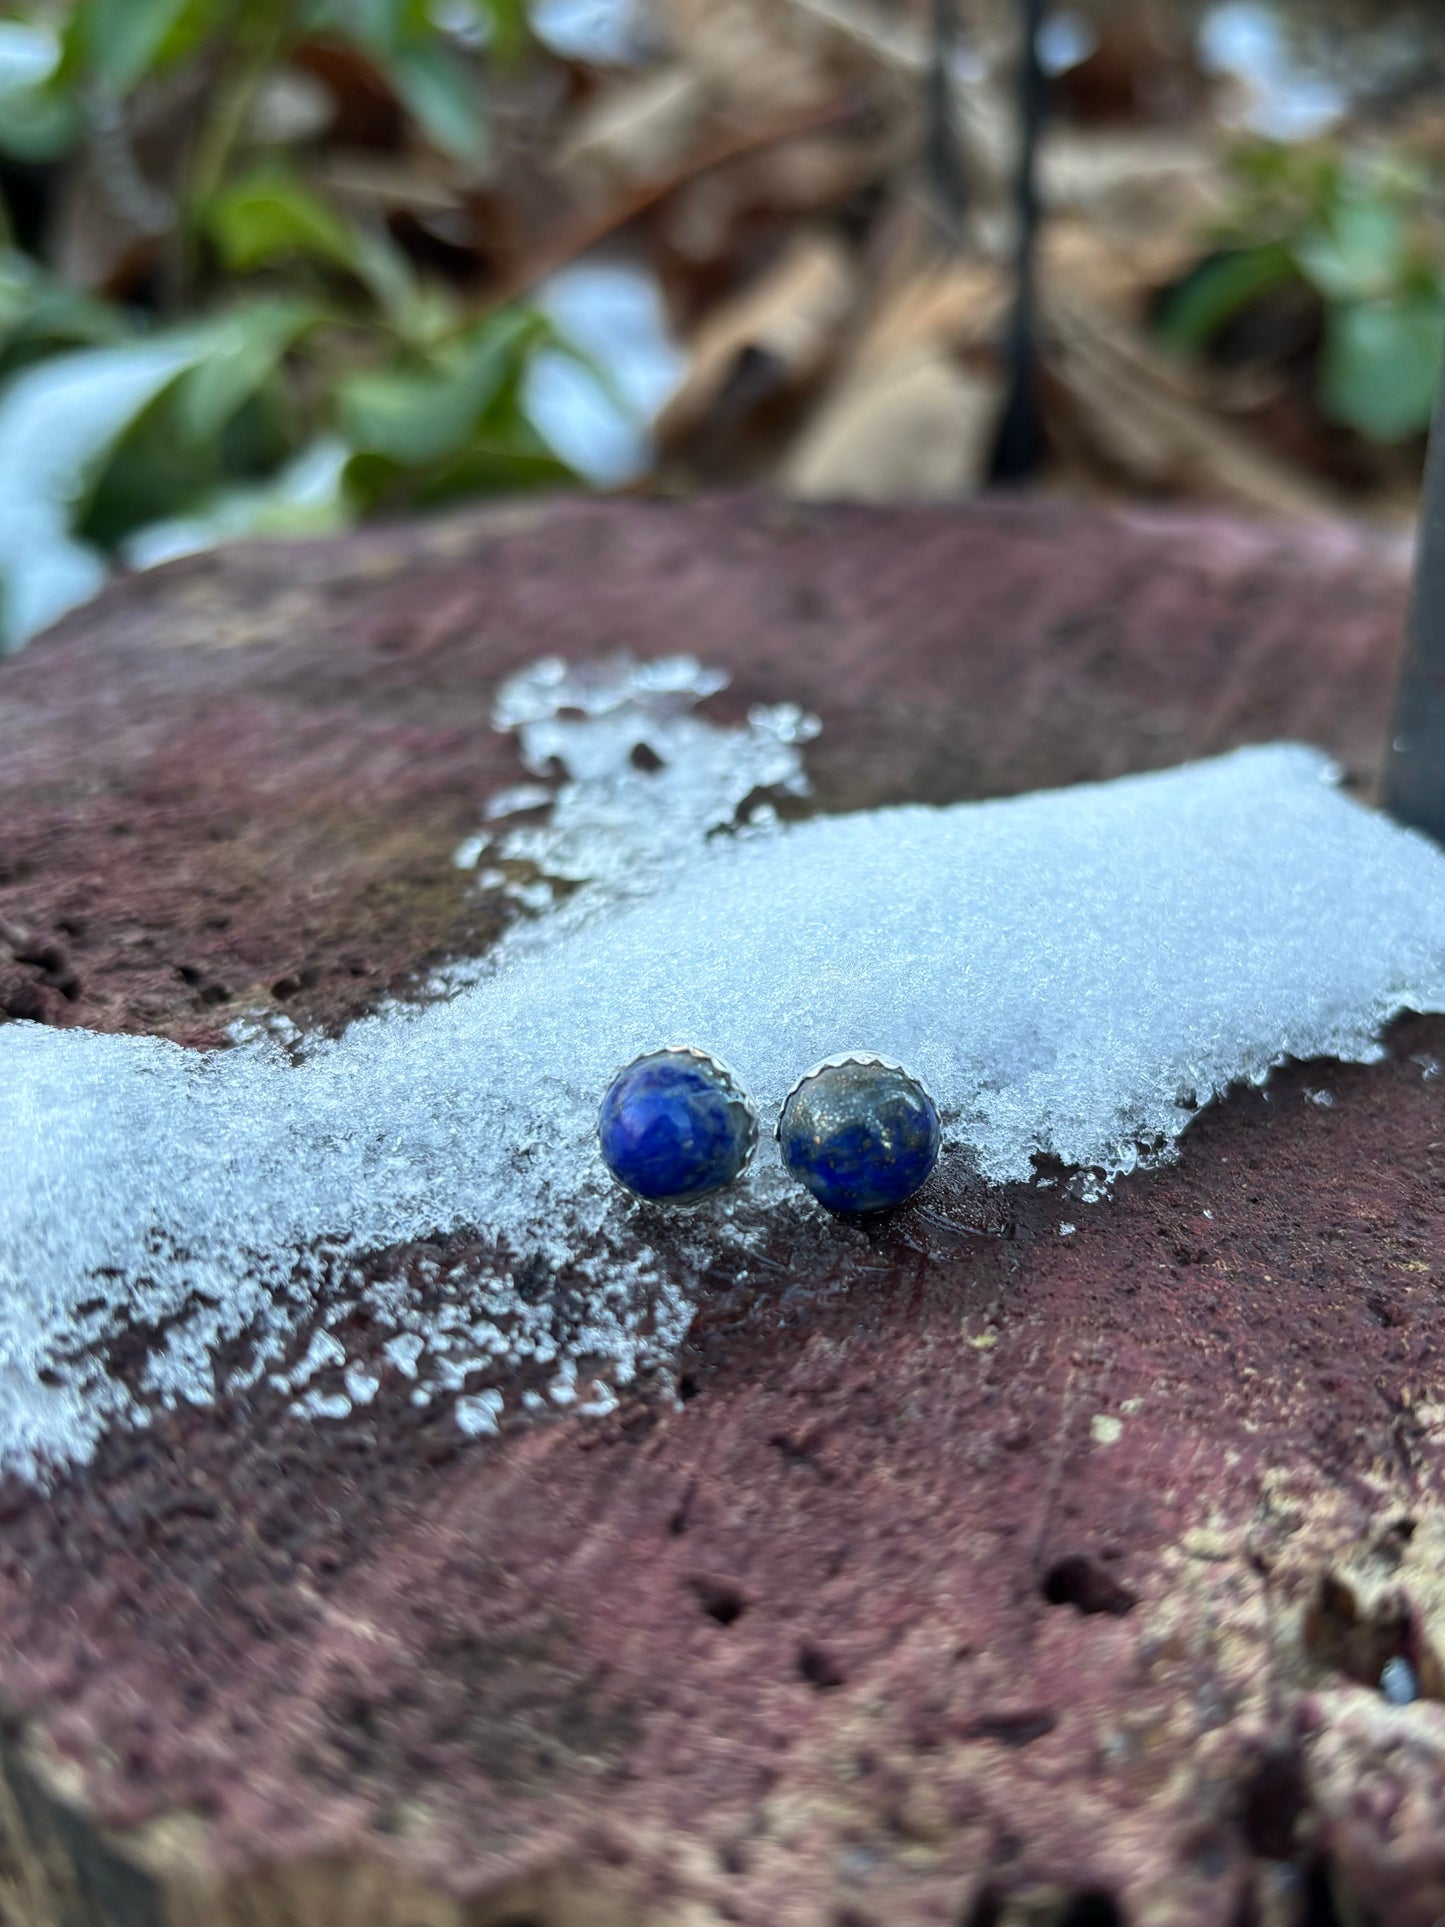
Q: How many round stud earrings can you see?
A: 2